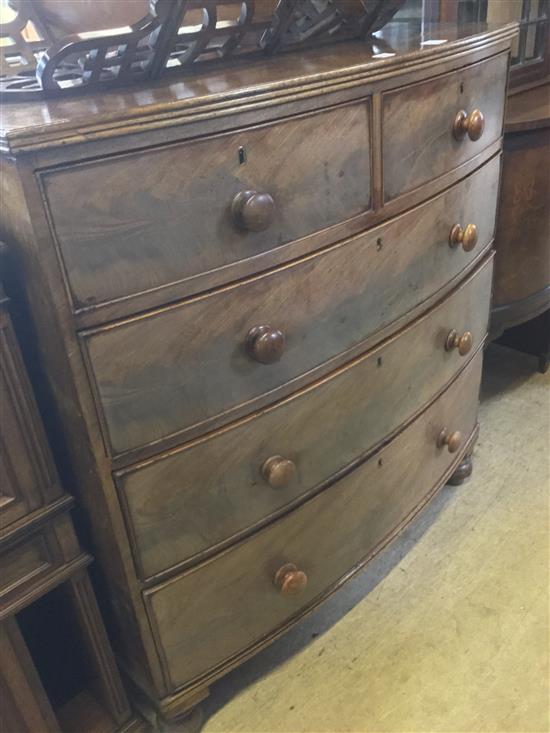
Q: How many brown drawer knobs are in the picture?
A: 8